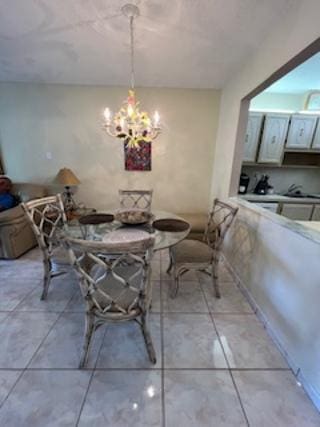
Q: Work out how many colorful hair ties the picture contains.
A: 0